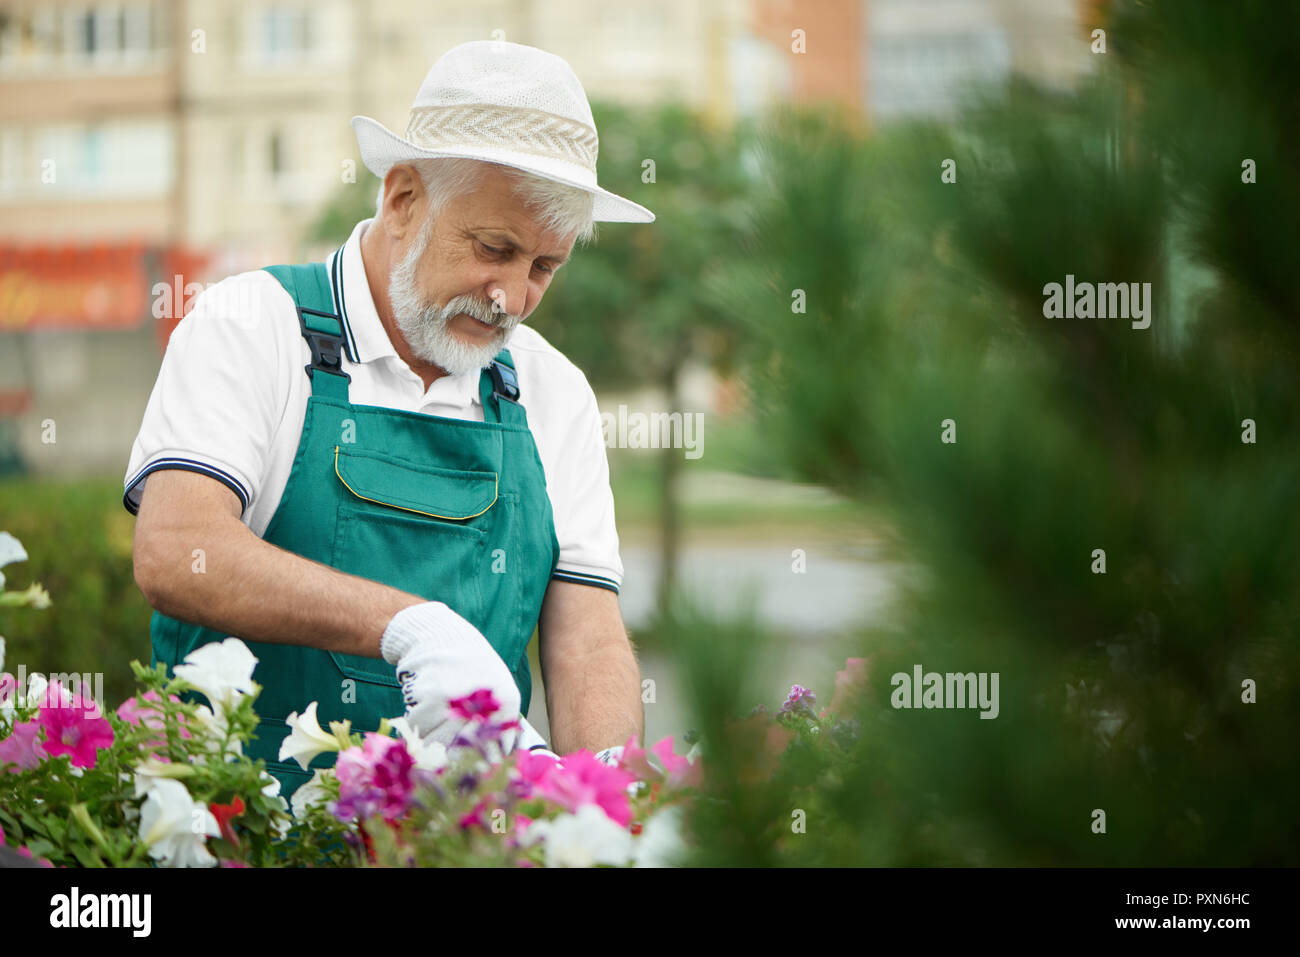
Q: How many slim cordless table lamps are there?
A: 0